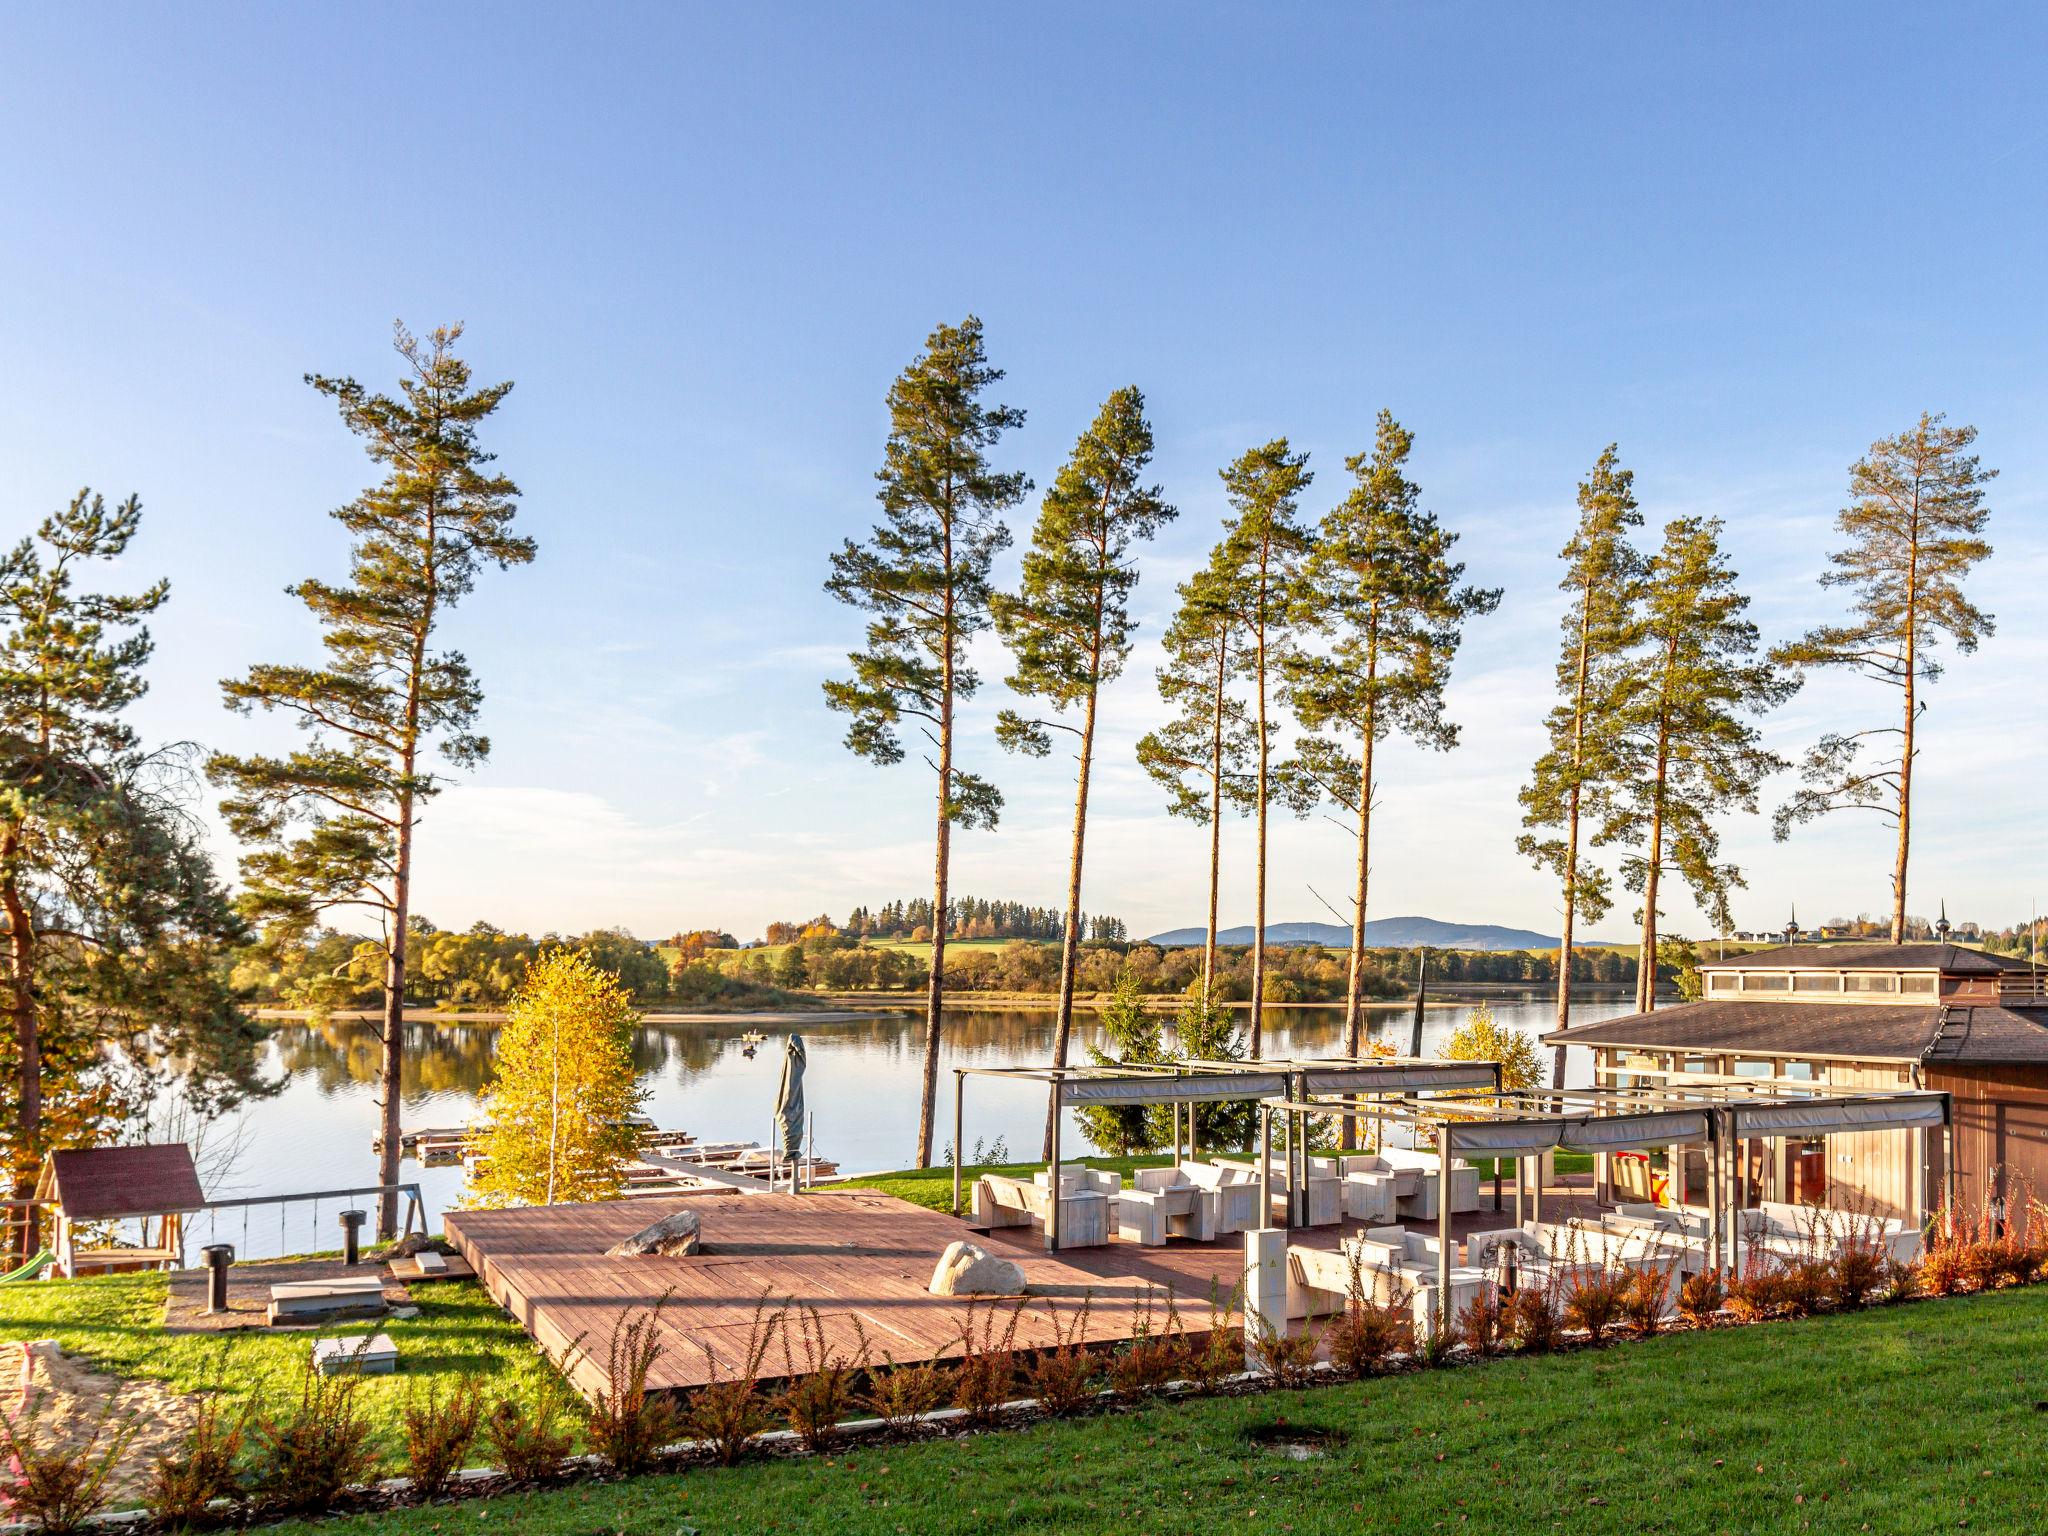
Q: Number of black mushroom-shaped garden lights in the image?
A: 2